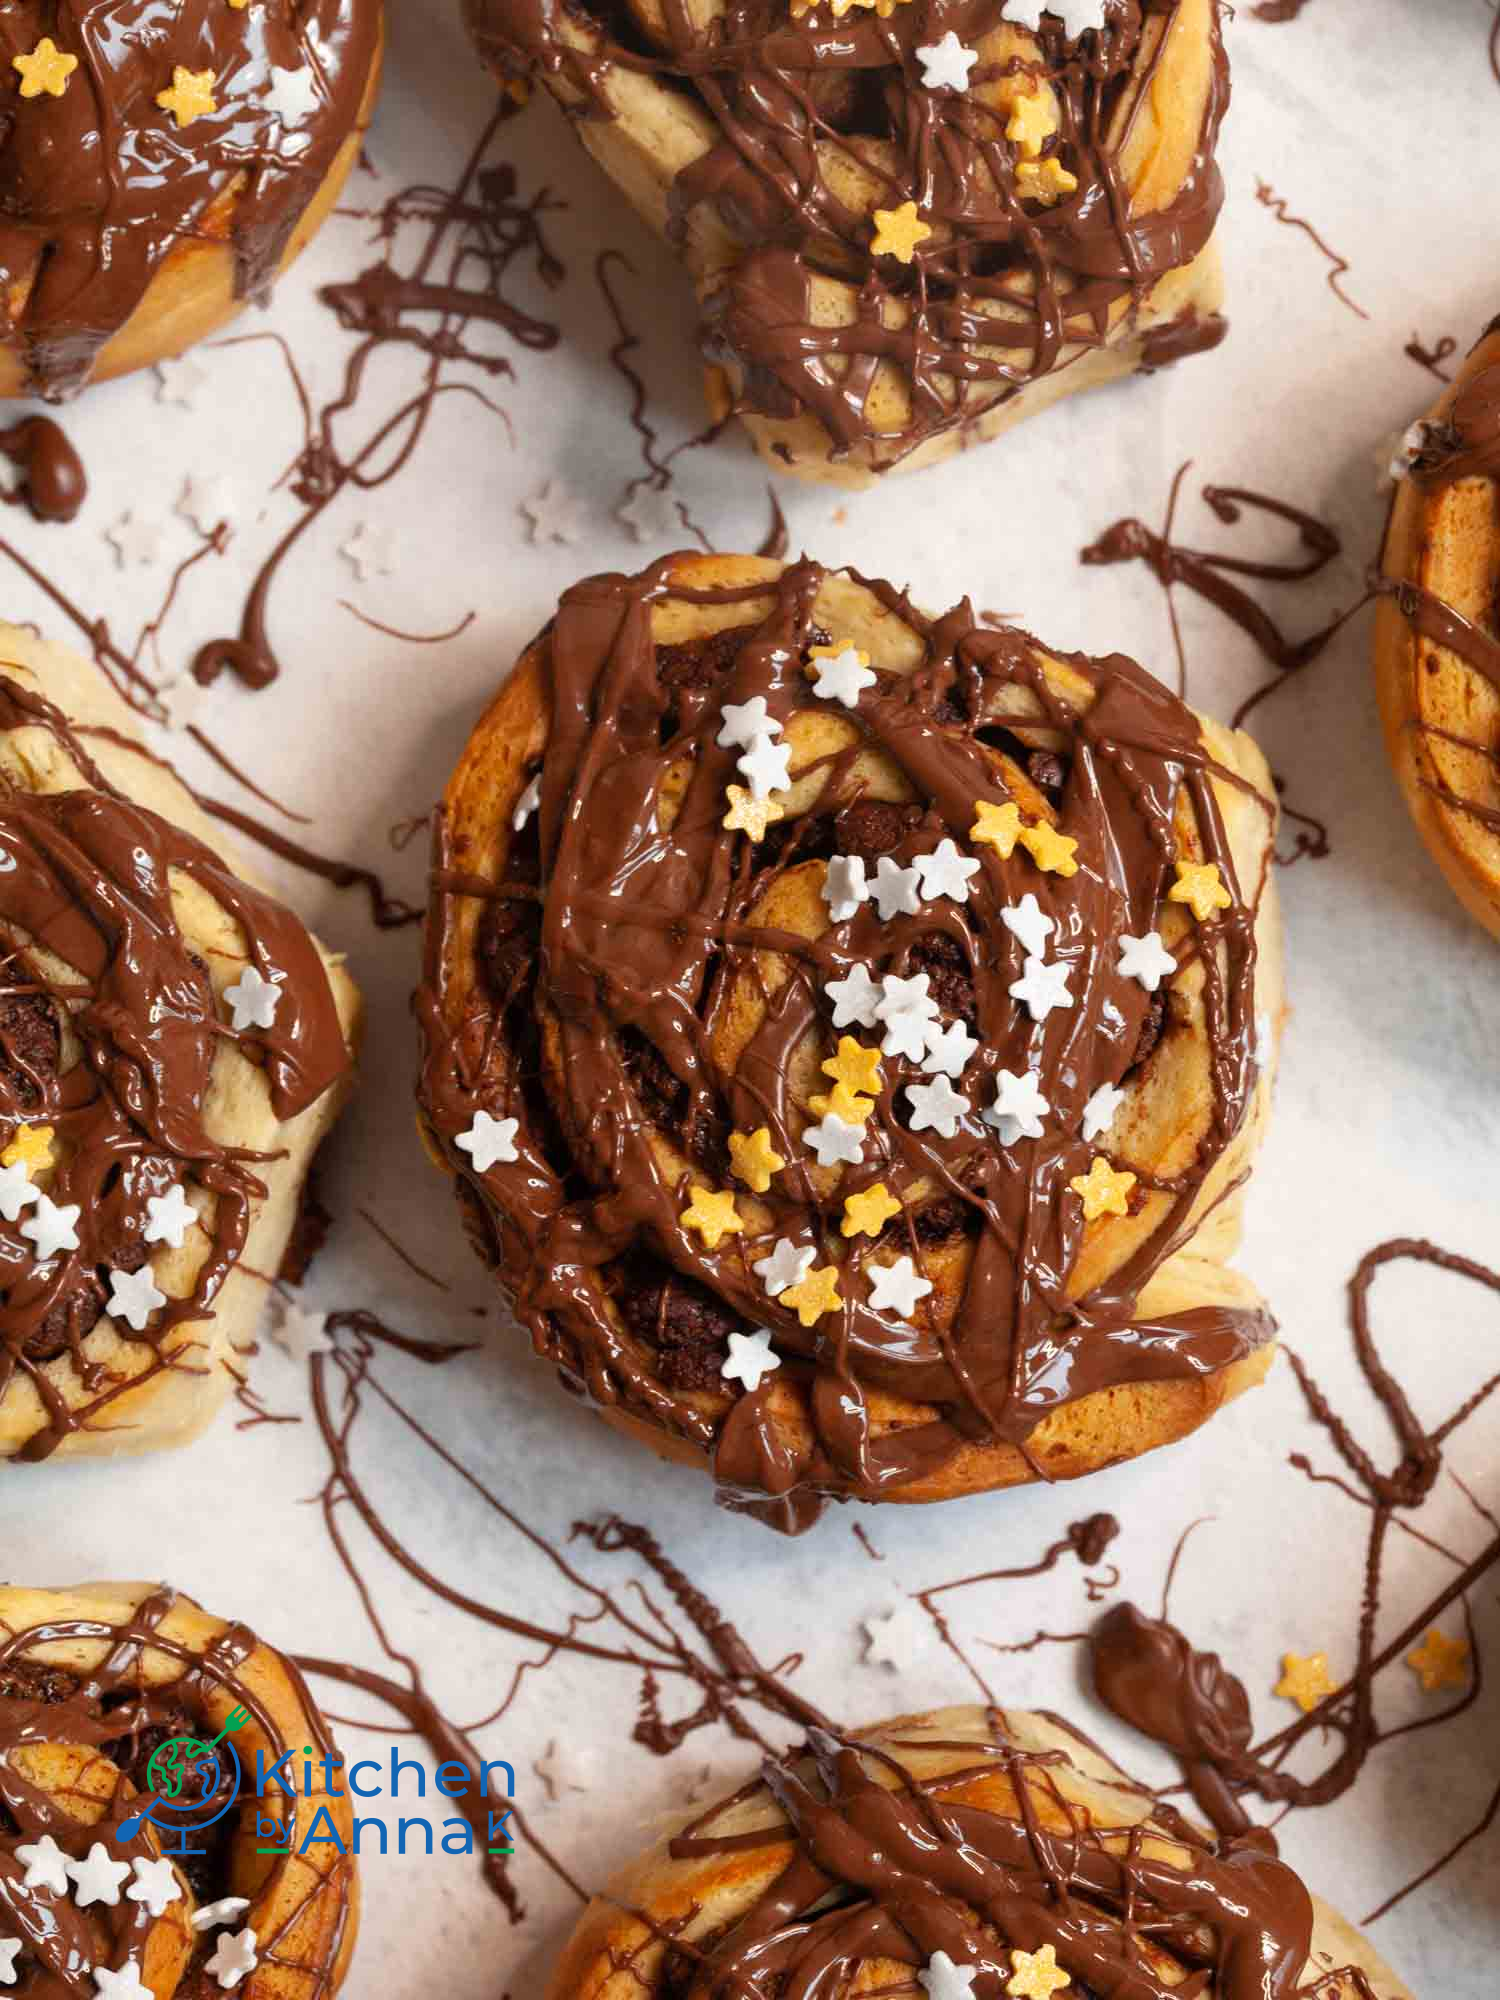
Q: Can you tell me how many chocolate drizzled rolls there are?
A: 7